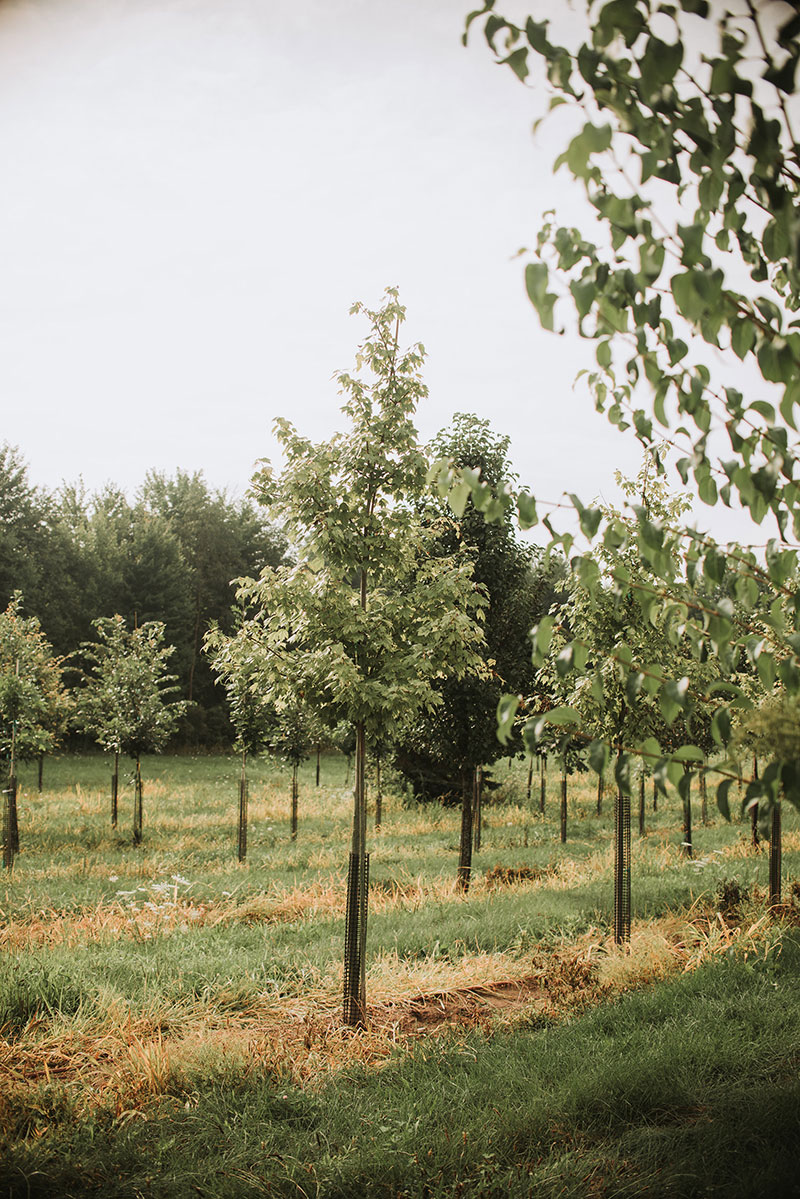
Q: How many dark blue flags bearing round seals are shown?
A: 0